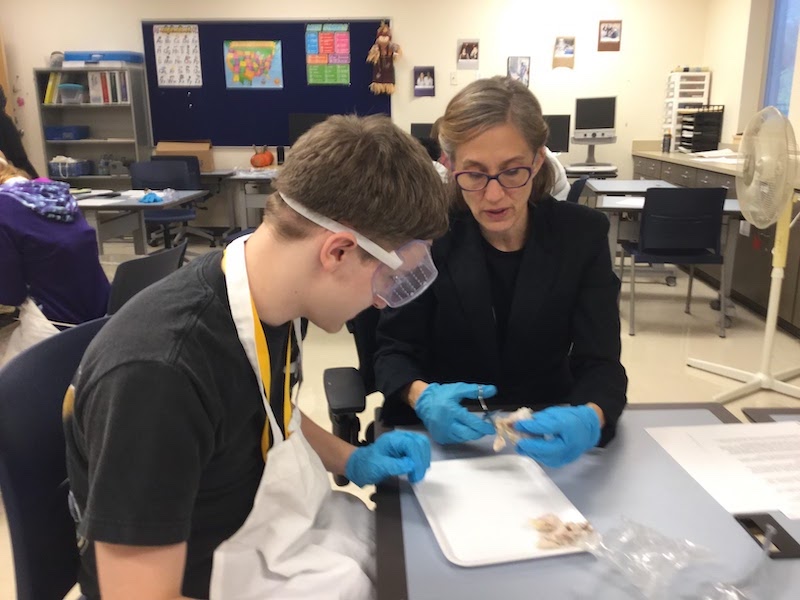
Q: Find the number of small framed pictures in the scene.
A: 5